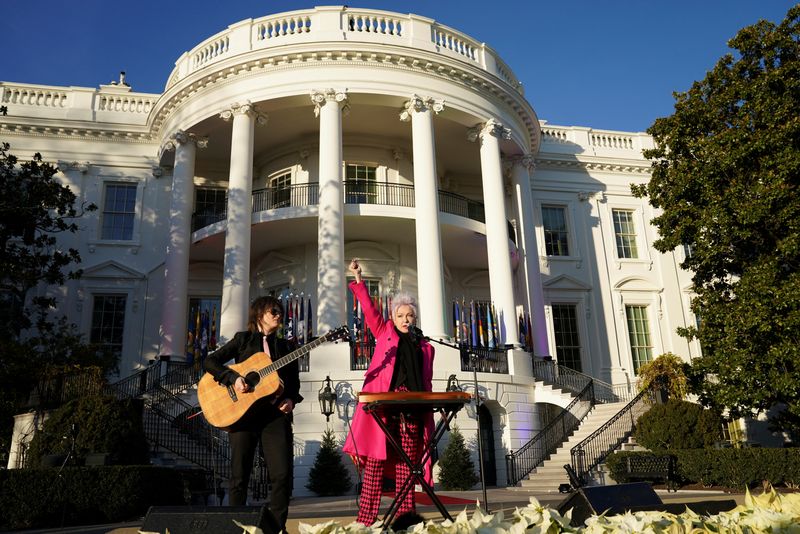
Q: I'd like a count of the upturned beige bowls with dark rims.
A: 0